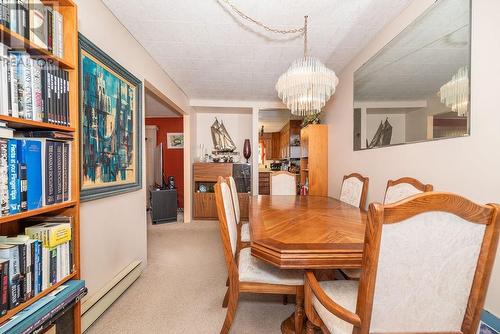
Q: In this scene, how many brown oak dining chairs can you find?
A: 6